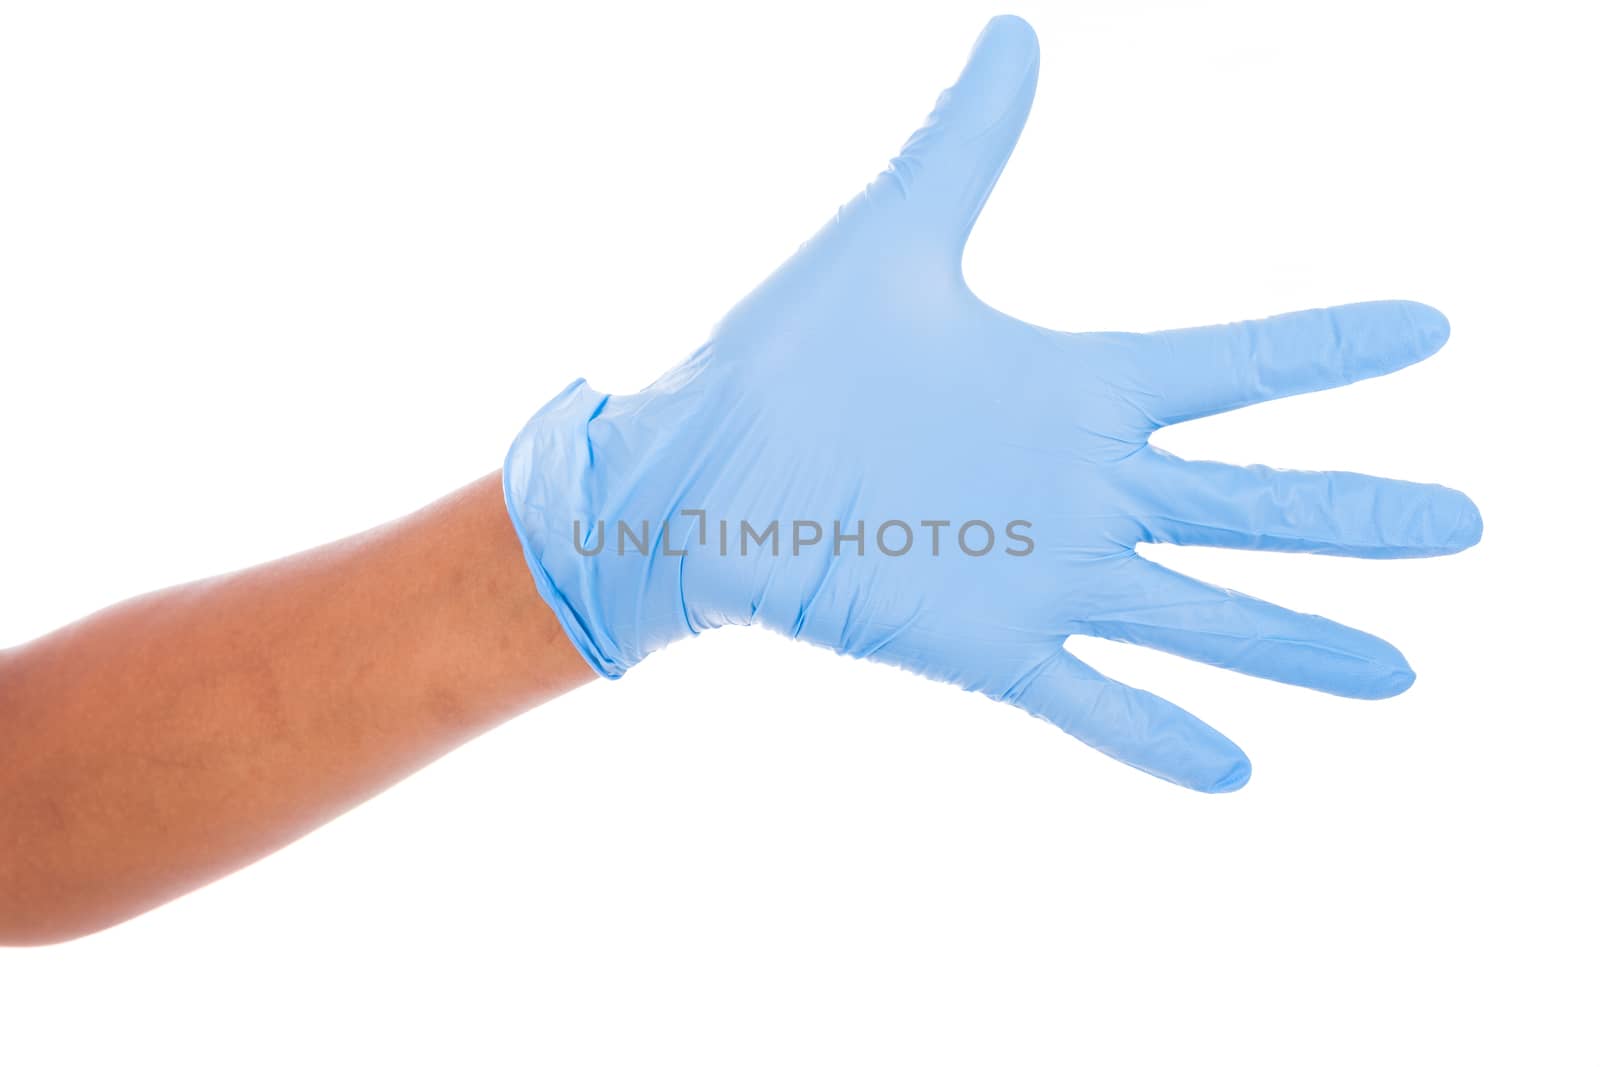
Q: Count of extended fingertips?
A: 5